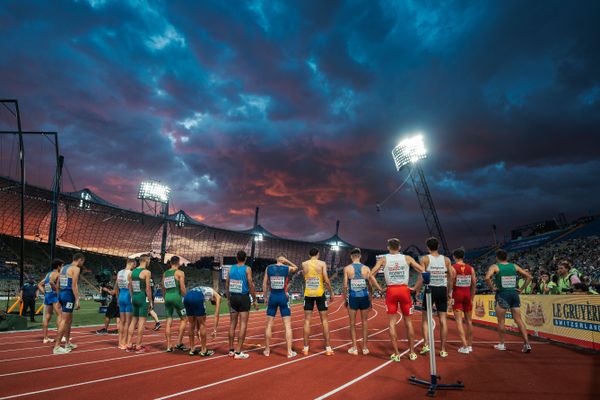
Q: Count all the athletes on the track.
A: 14